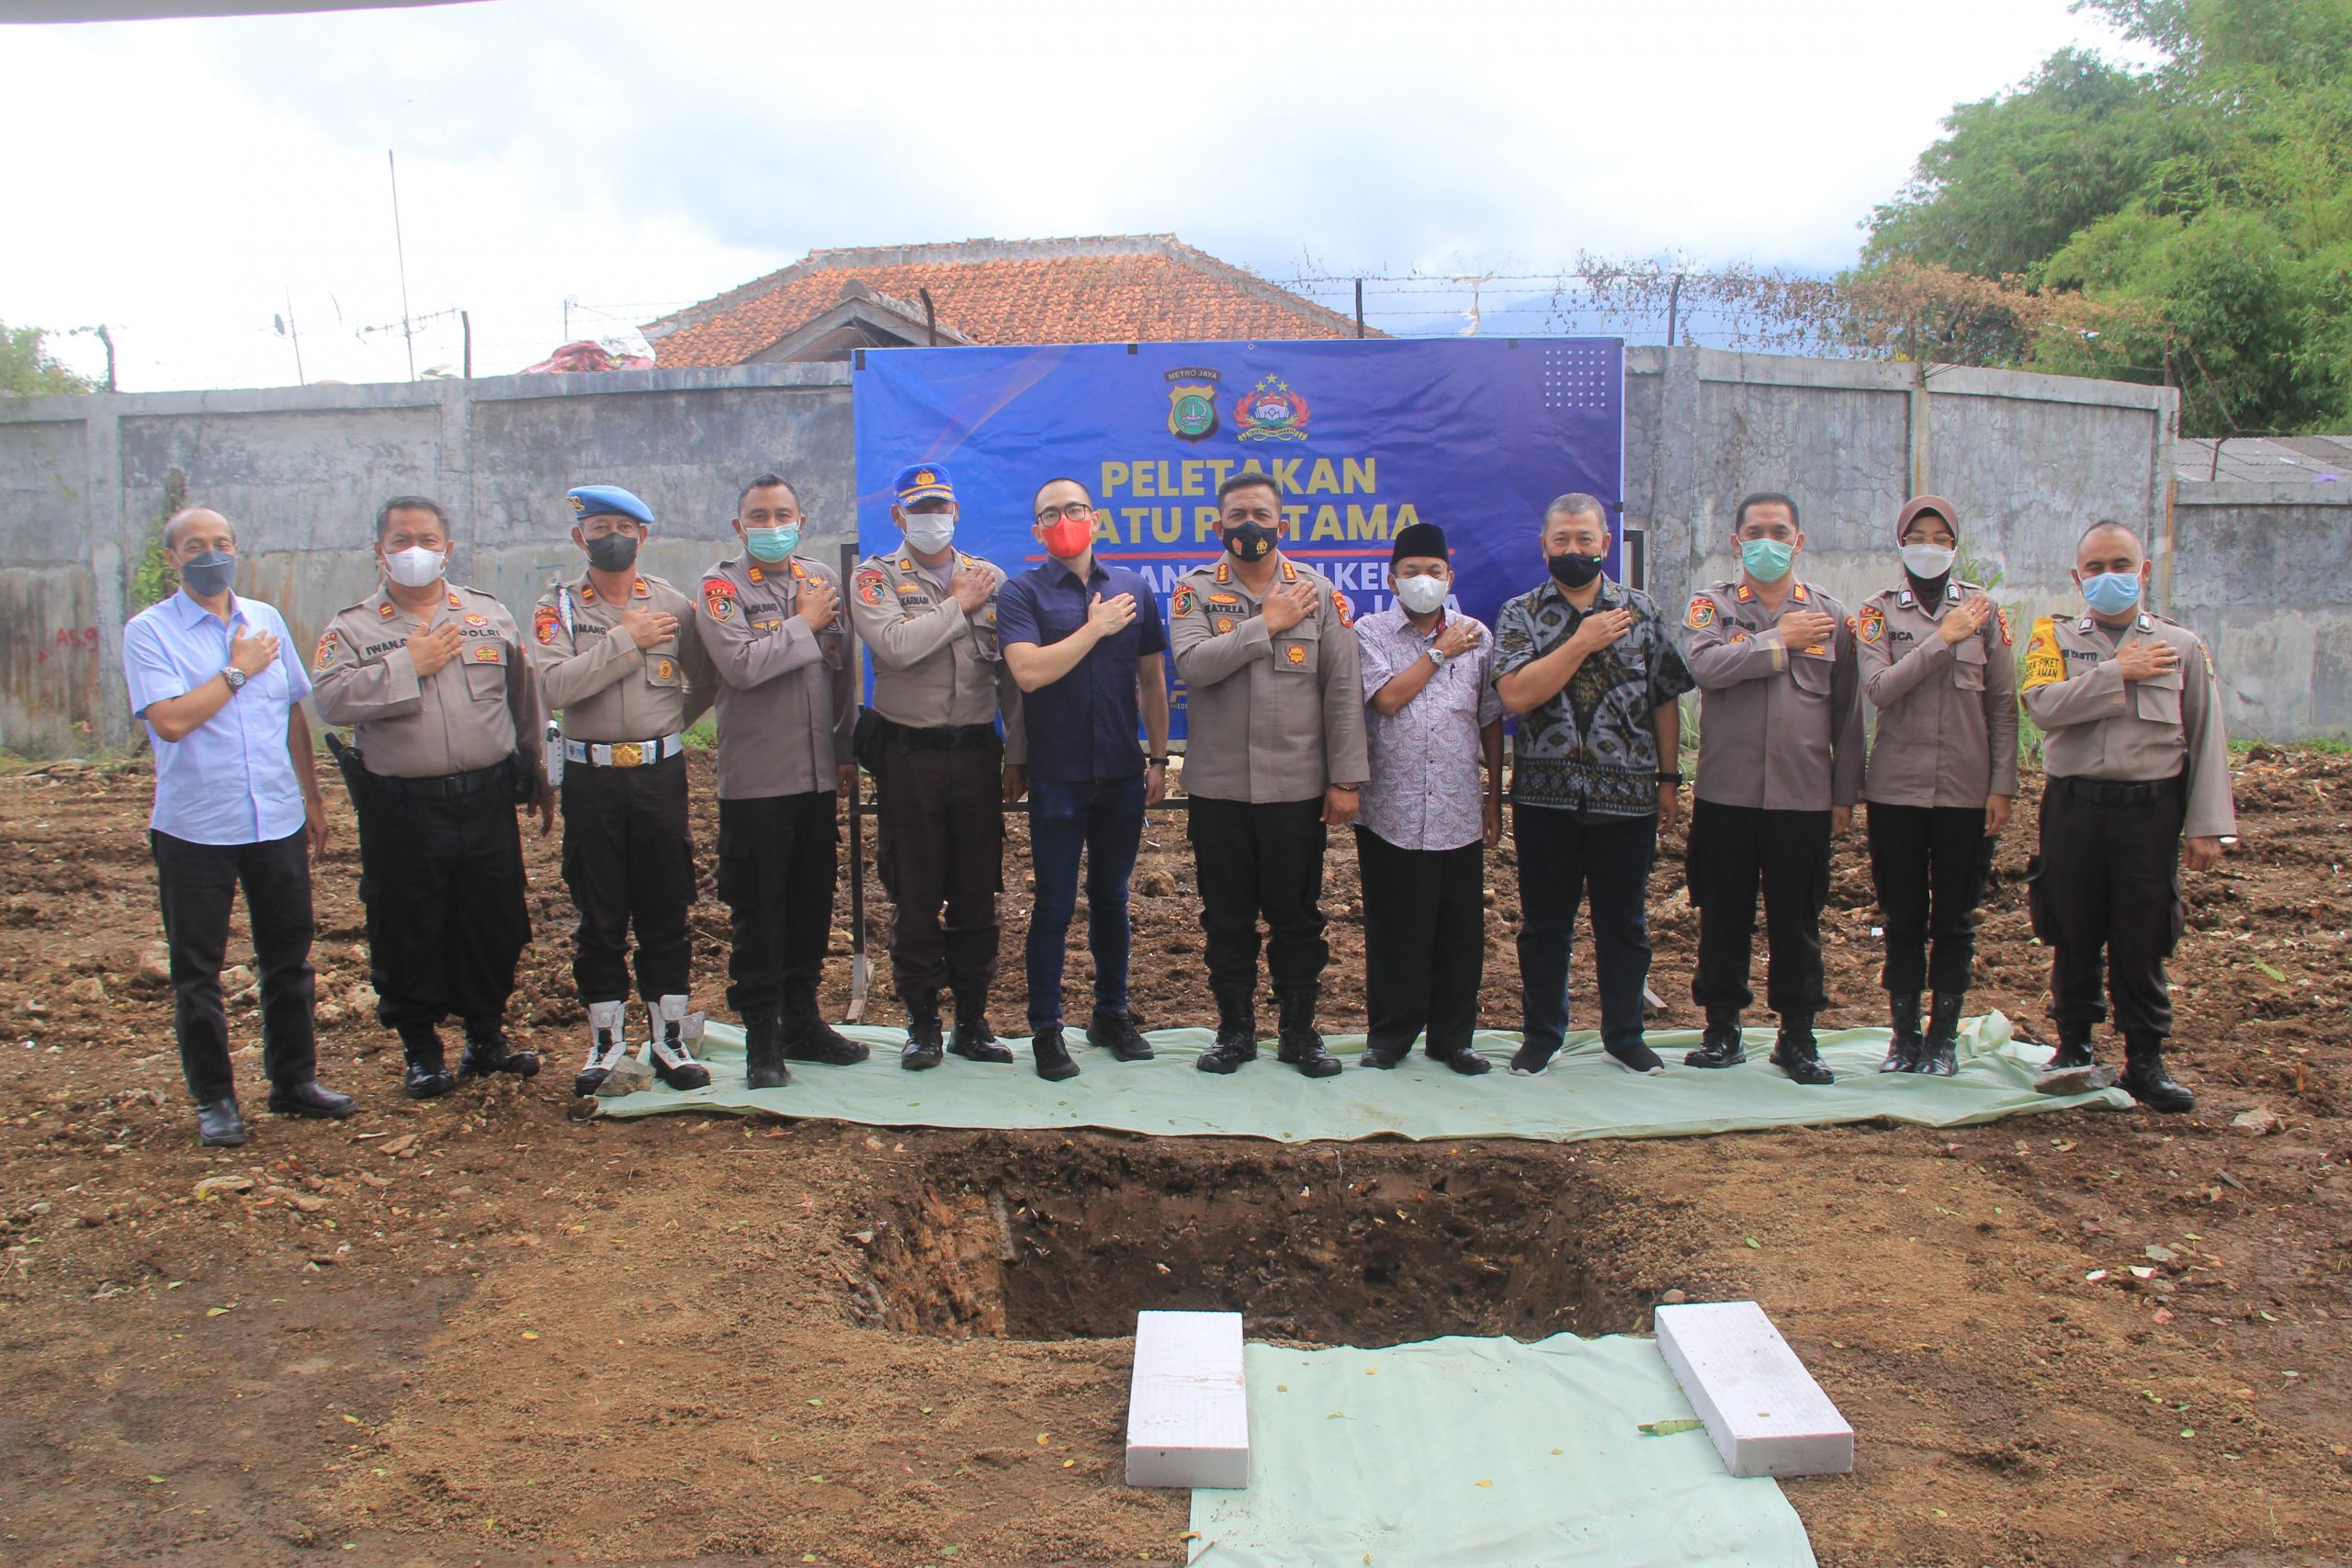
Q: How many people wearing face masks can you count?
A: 12